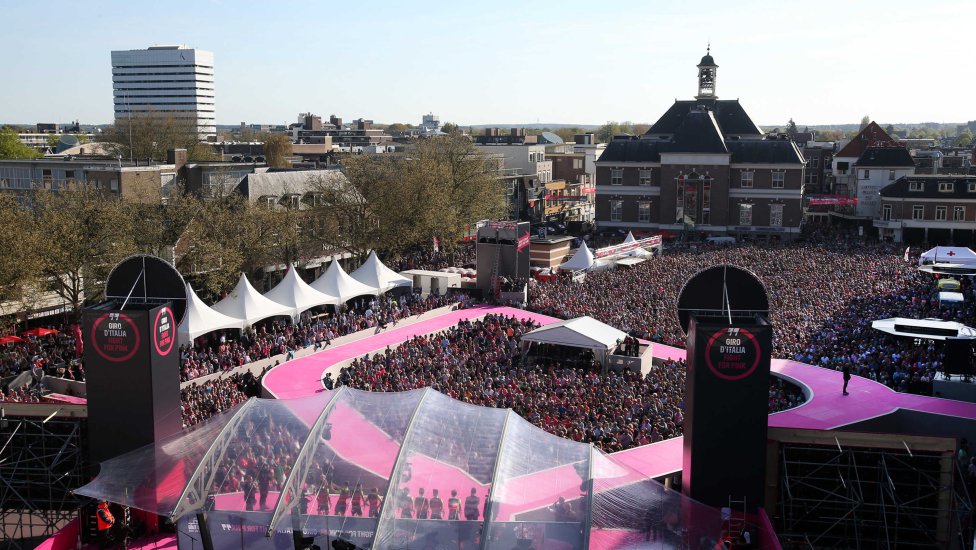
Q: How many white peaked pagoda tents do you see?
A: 7